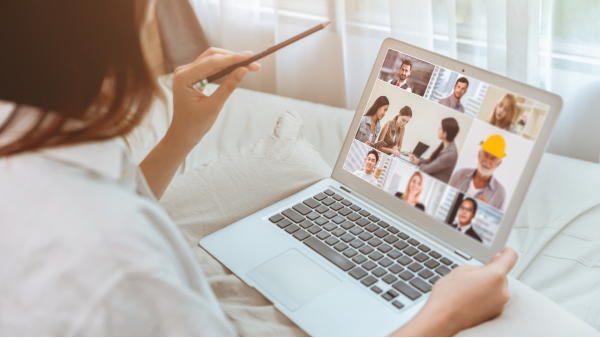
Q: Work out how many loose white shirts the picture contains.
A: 1